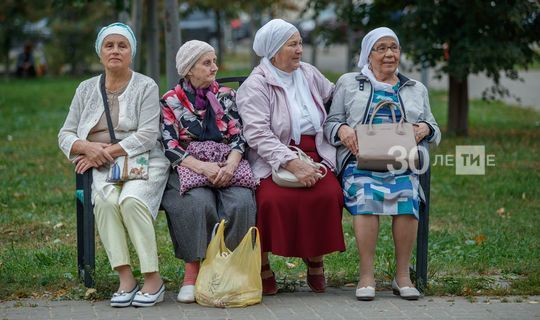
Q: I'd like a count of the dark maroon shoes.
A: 2